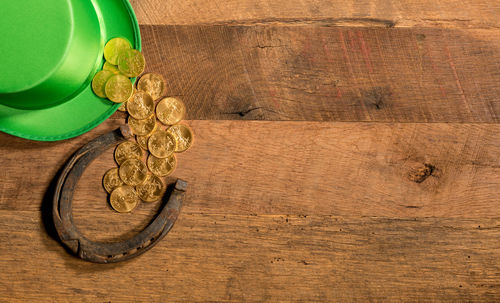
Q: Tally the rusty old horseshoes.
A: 1